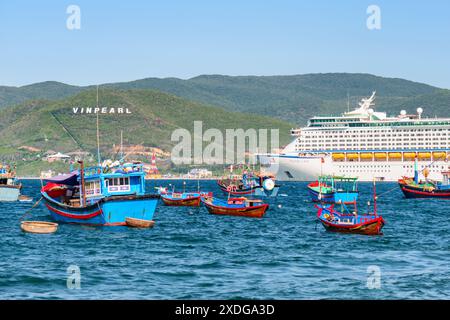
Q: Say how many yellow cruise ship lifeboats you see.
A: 8